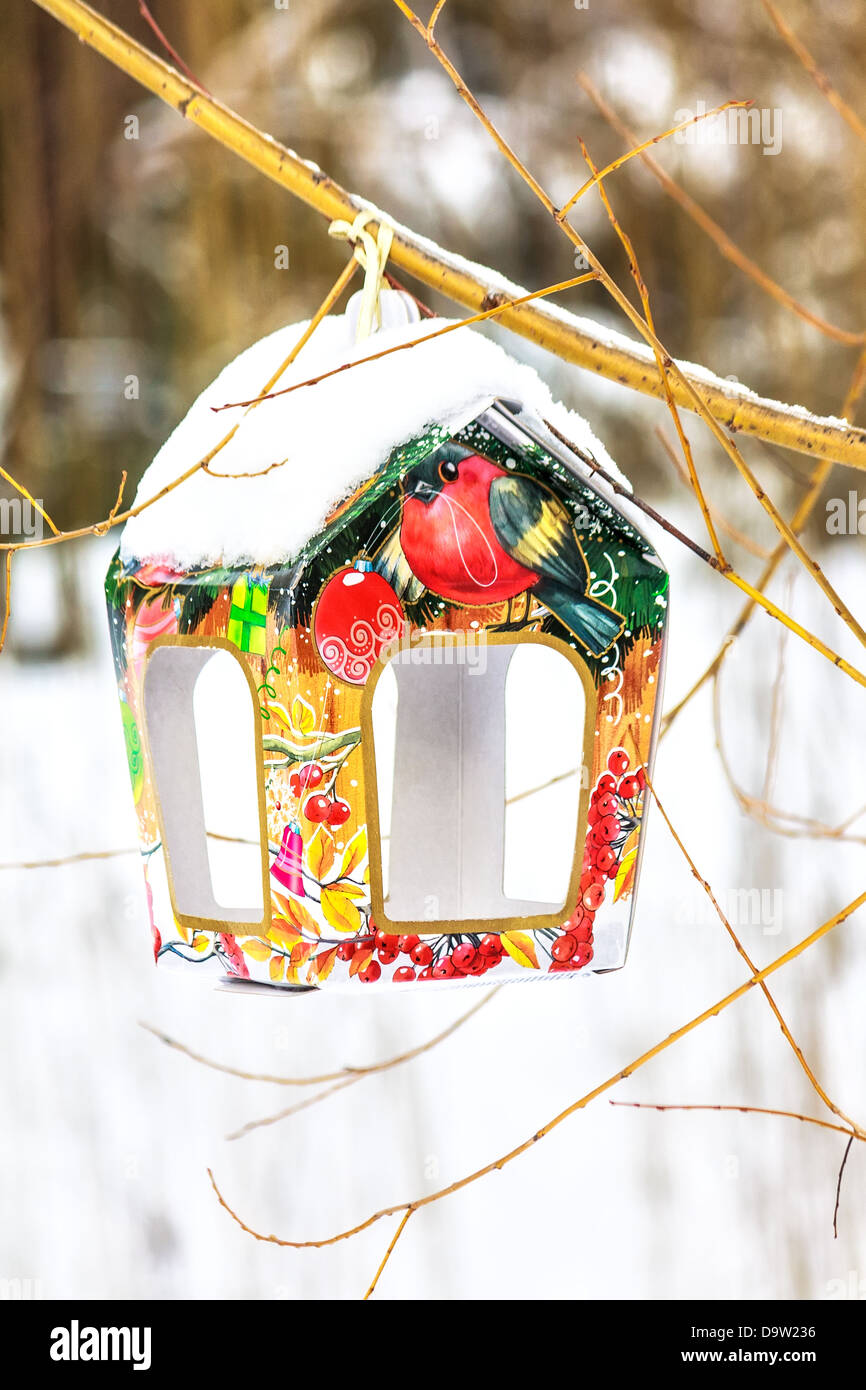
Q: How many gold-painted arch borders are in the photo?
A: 2